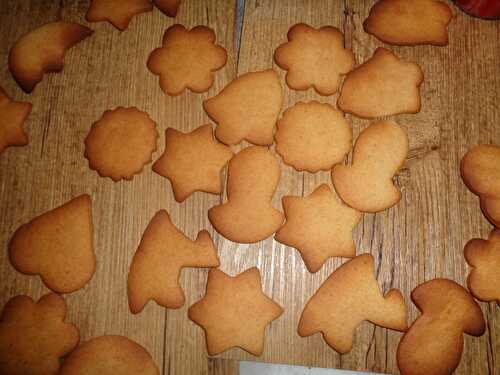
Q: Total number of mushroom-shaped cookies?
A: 3